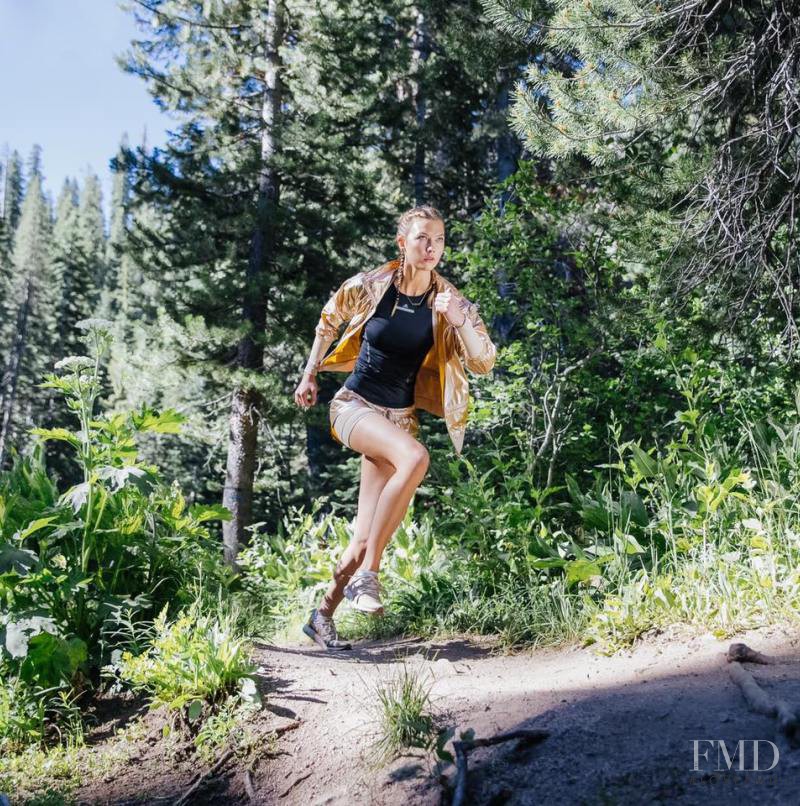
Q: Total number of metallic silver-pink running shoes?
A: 2